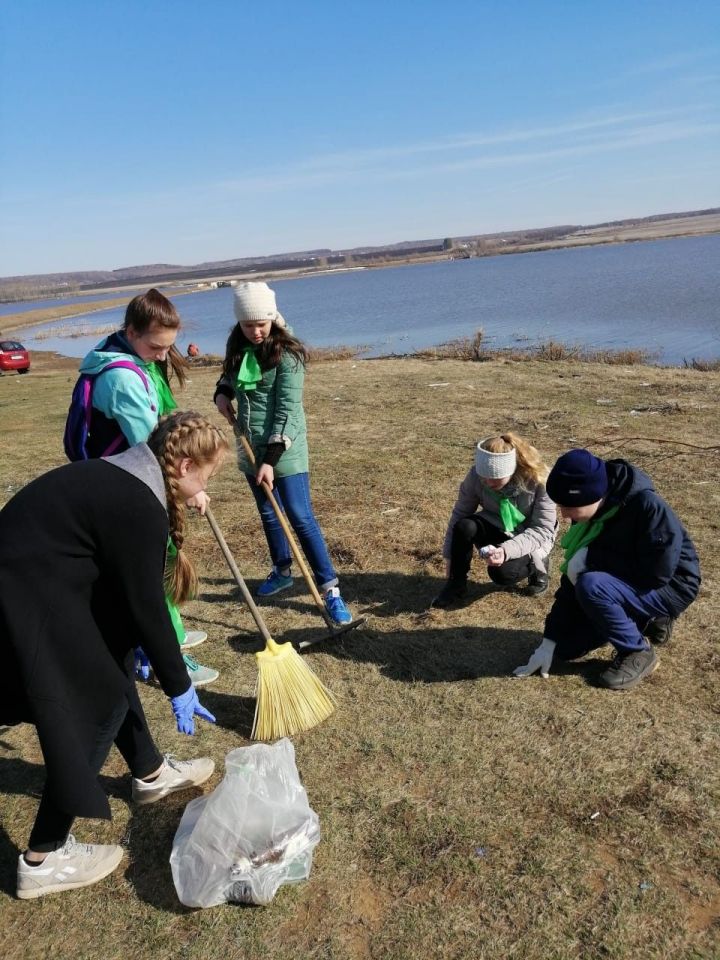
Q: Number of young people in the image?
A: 5